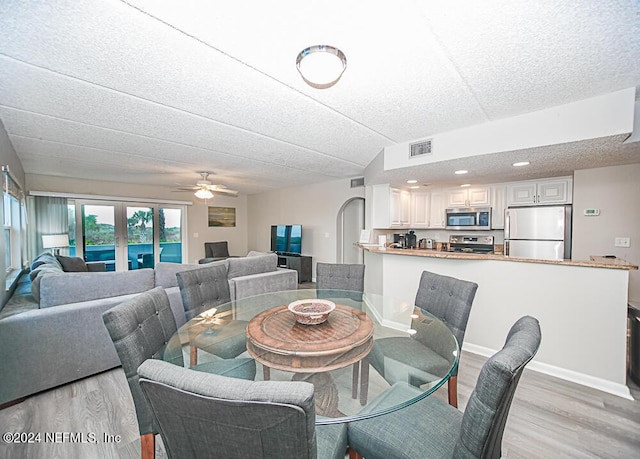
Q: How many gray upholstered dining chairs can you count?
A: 6